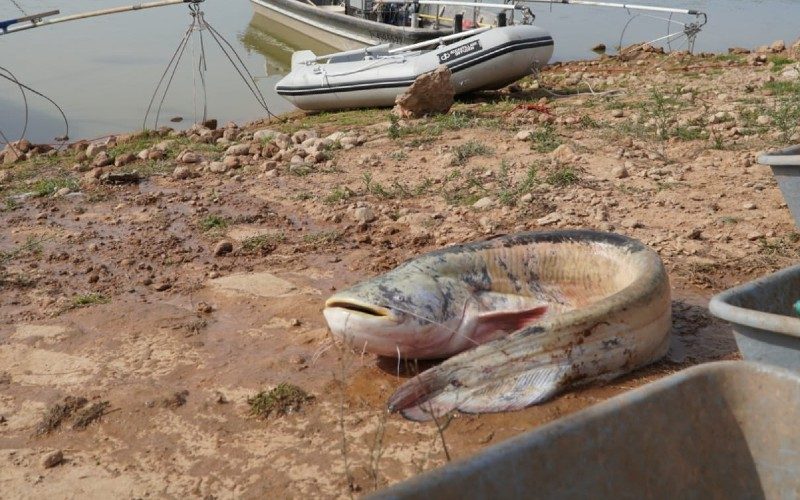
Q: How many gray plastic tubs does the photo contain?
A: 3